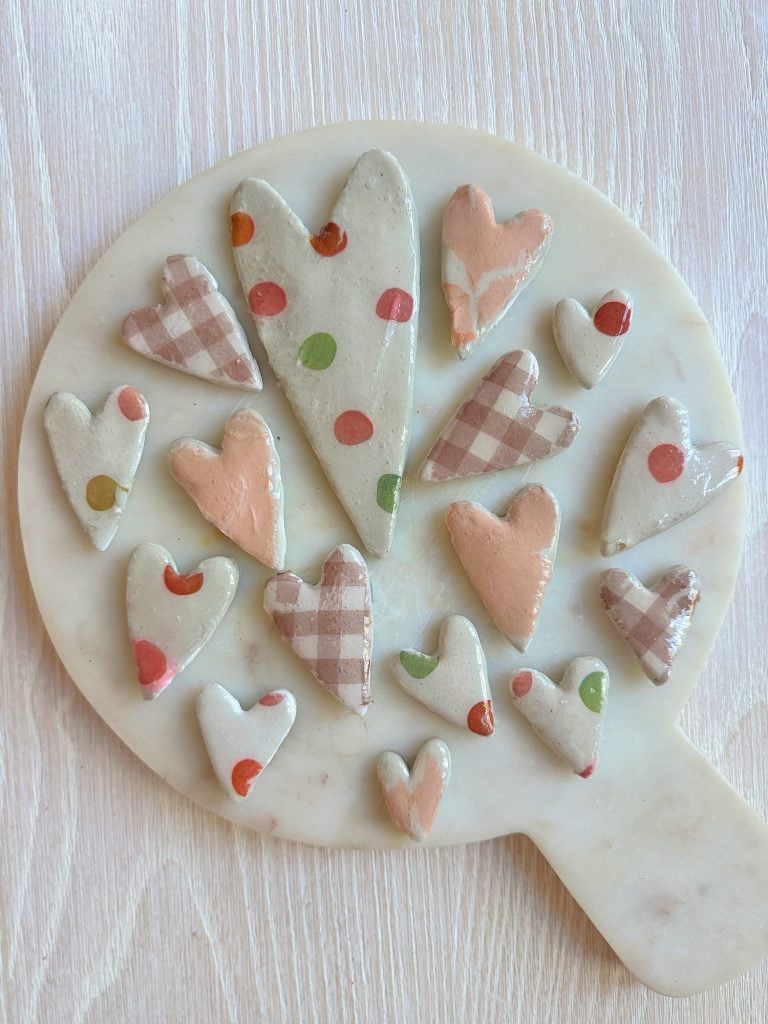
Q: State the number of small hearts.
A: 15